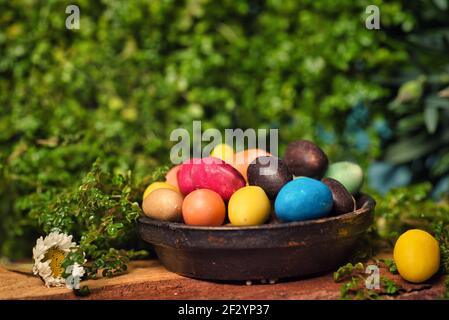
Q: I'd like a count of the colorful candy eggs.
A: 14